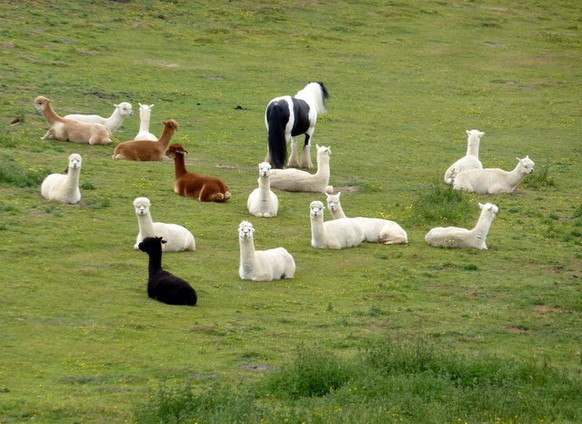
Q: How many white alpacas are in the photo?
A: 12